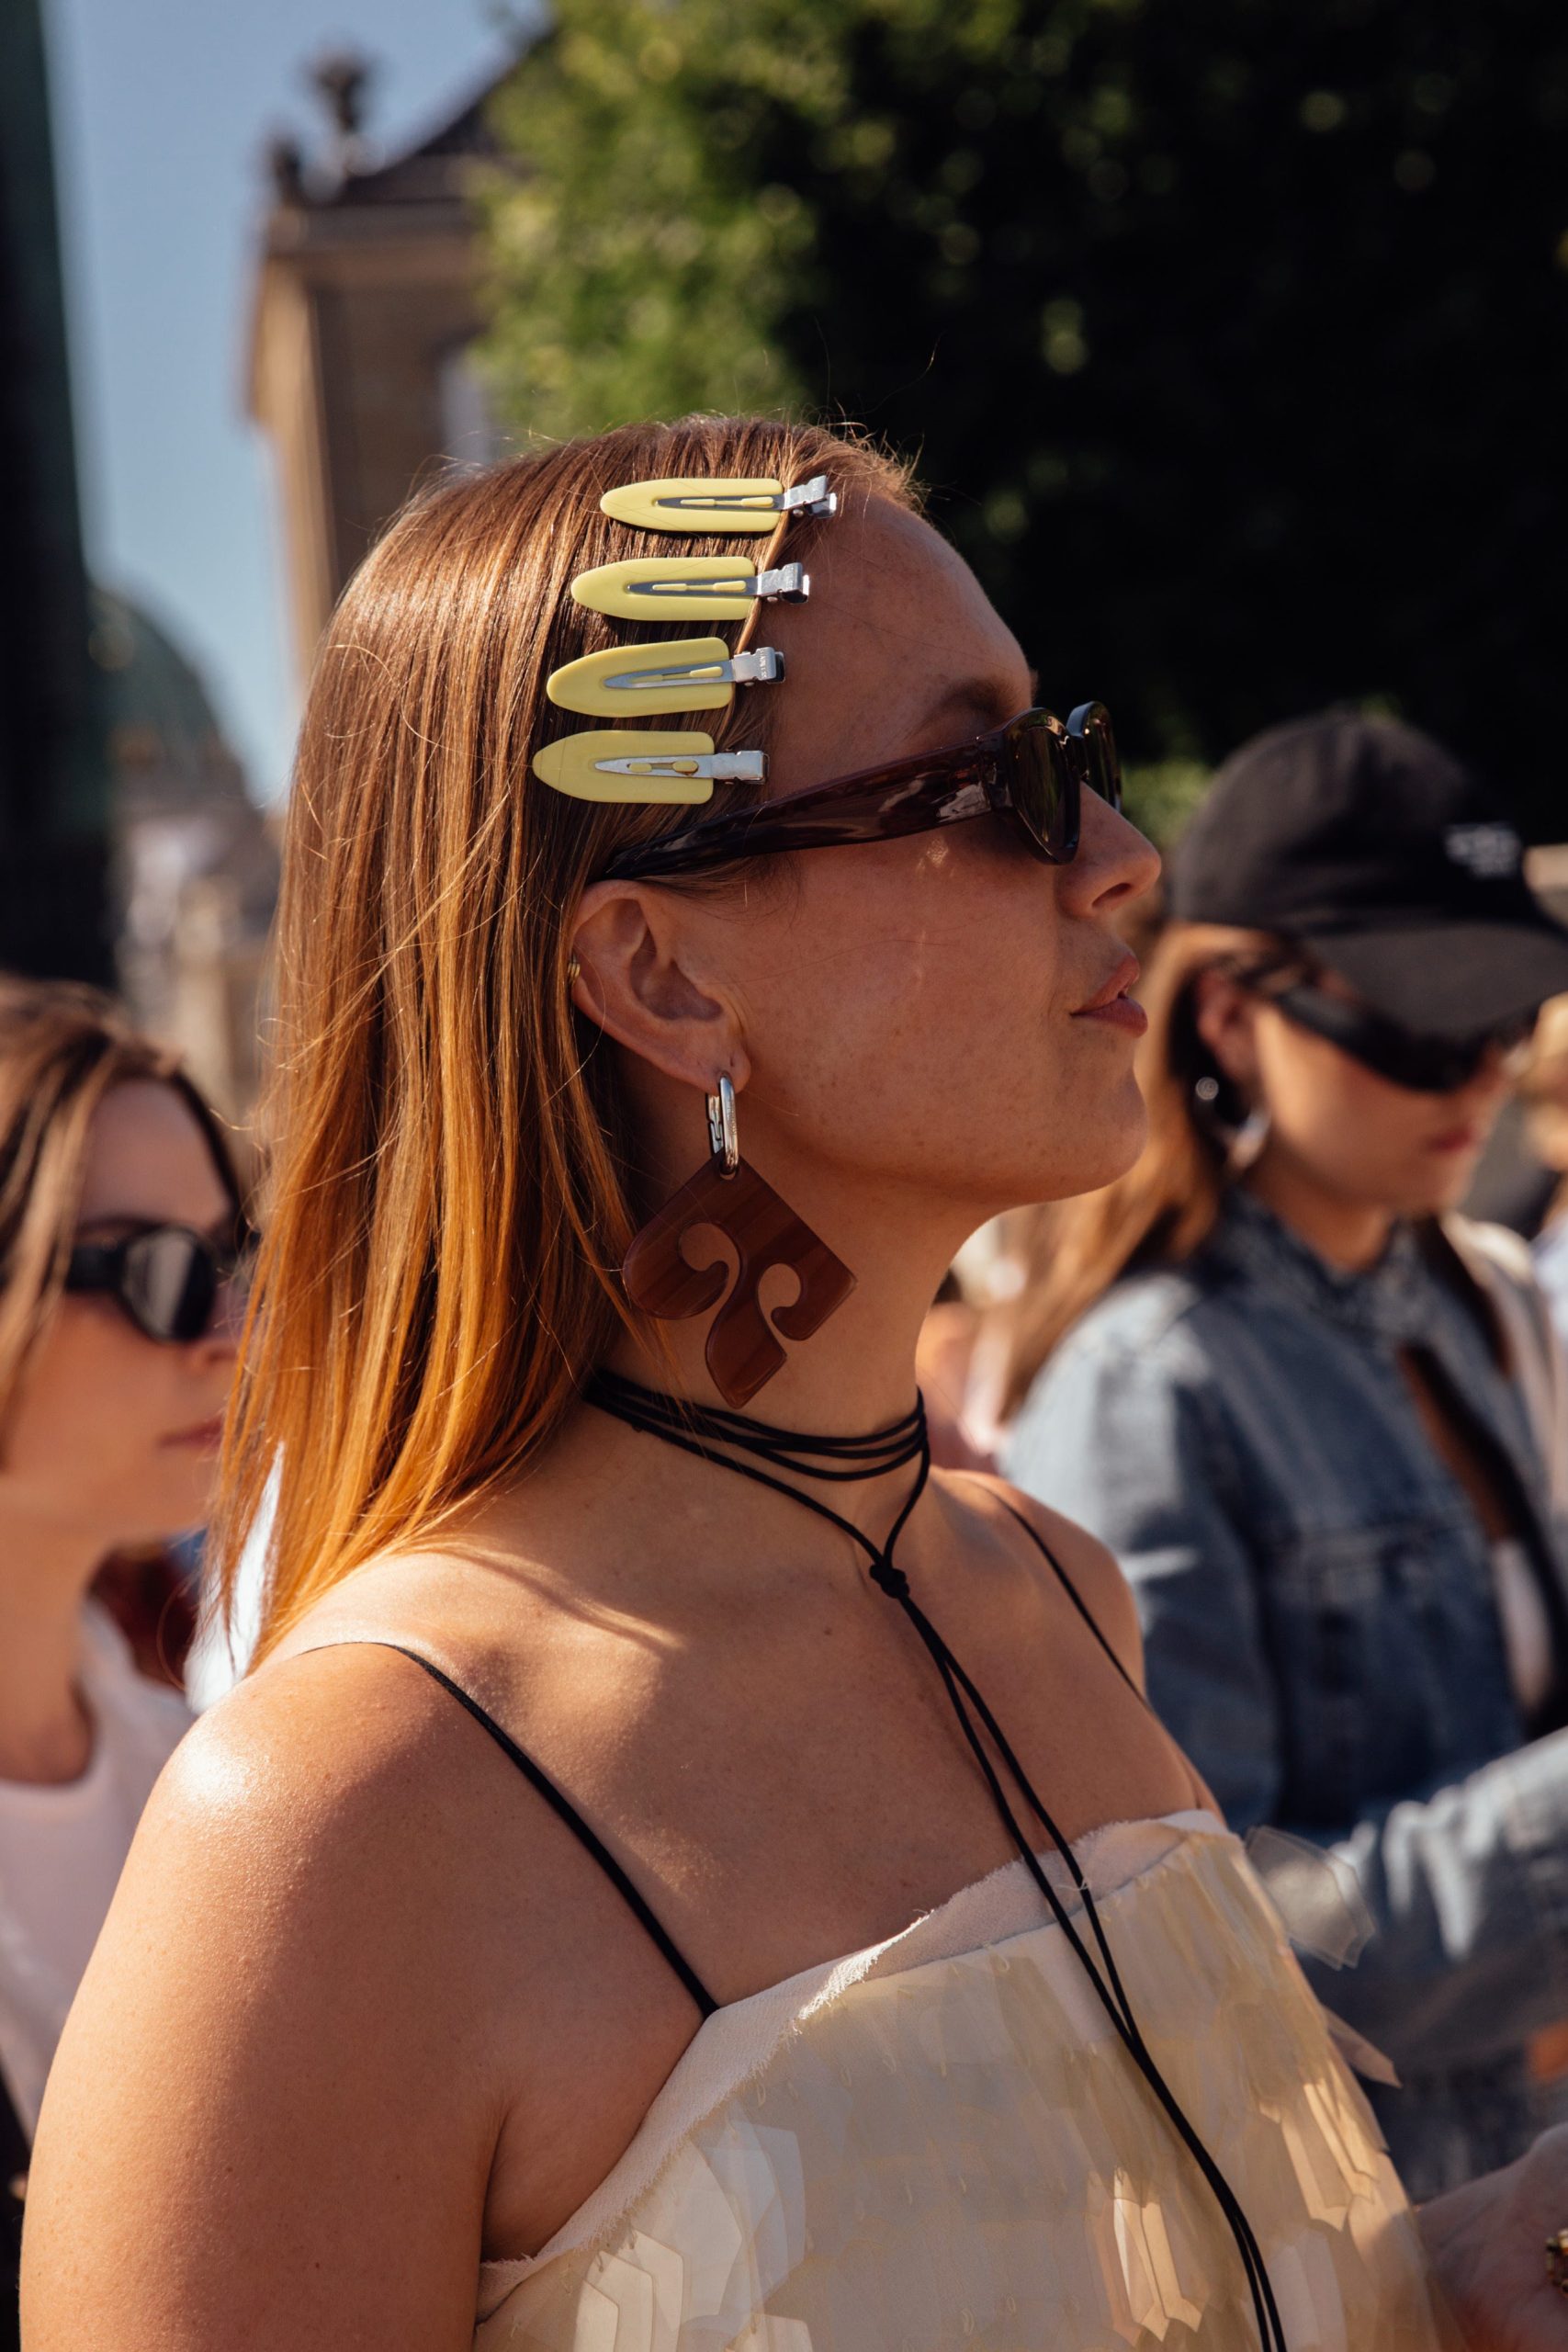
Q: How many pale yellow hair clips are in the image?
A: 4